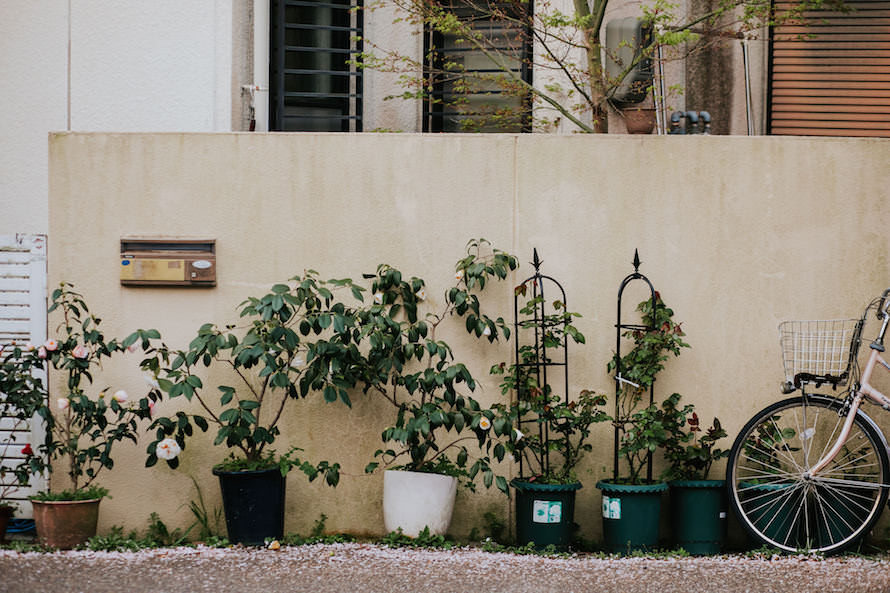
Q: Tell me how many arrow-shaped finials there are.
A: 2